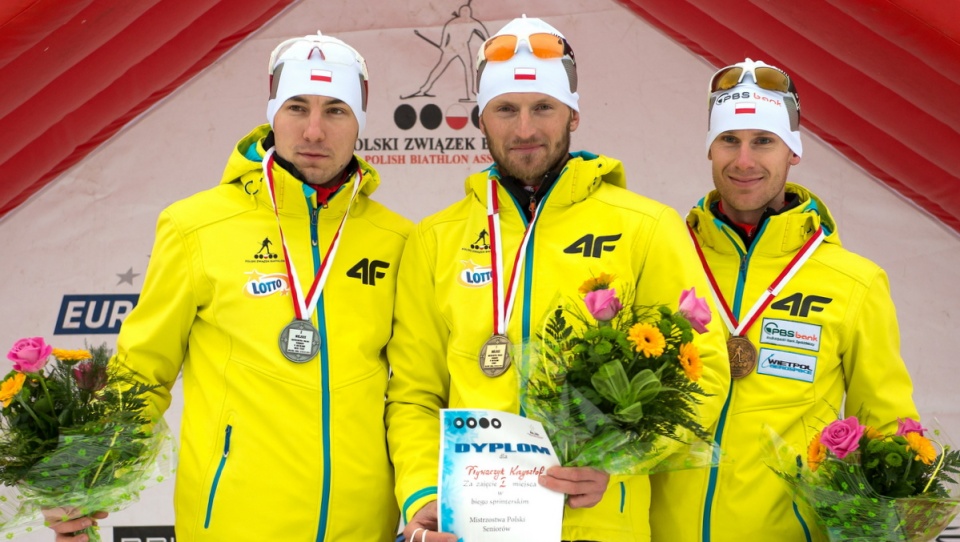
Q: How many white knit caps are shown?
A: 3